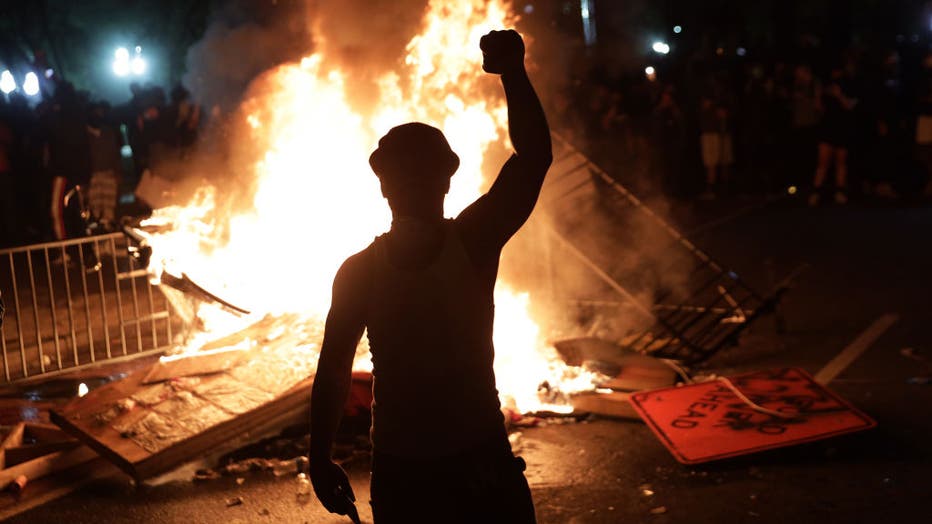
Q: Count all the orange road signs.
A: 1